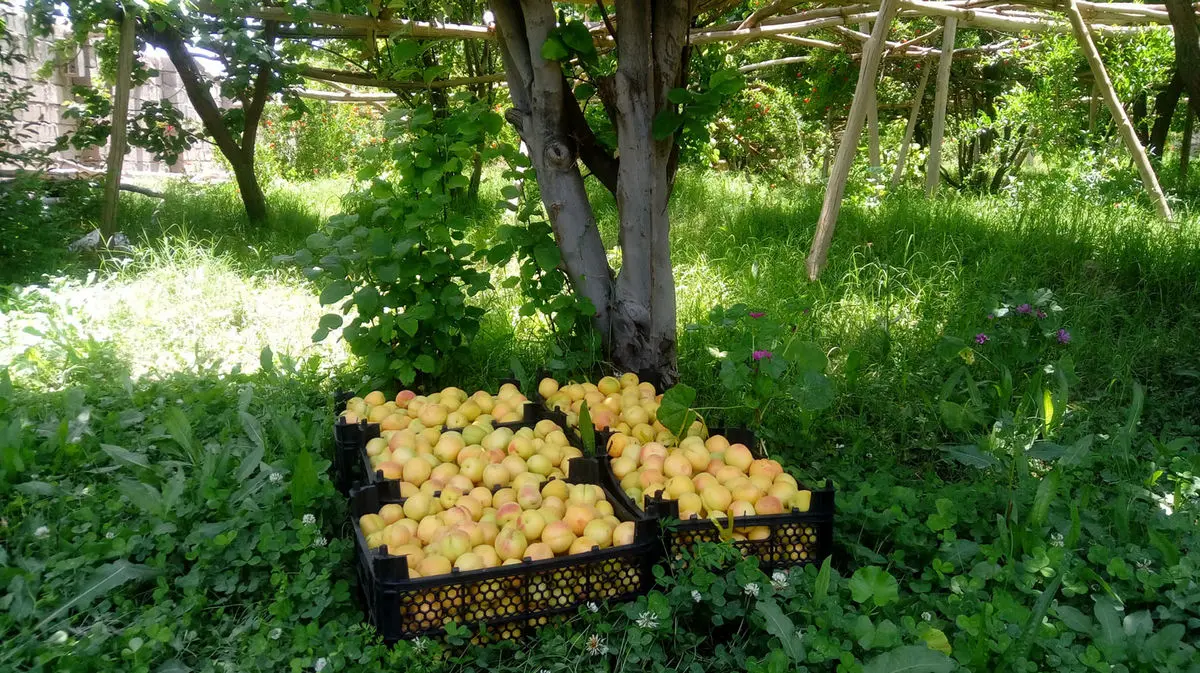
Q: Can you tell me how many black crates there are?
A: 5